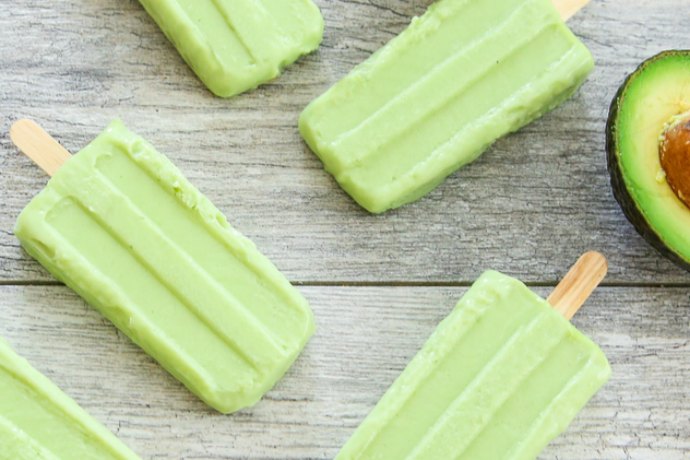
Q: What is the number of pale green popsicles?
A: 5